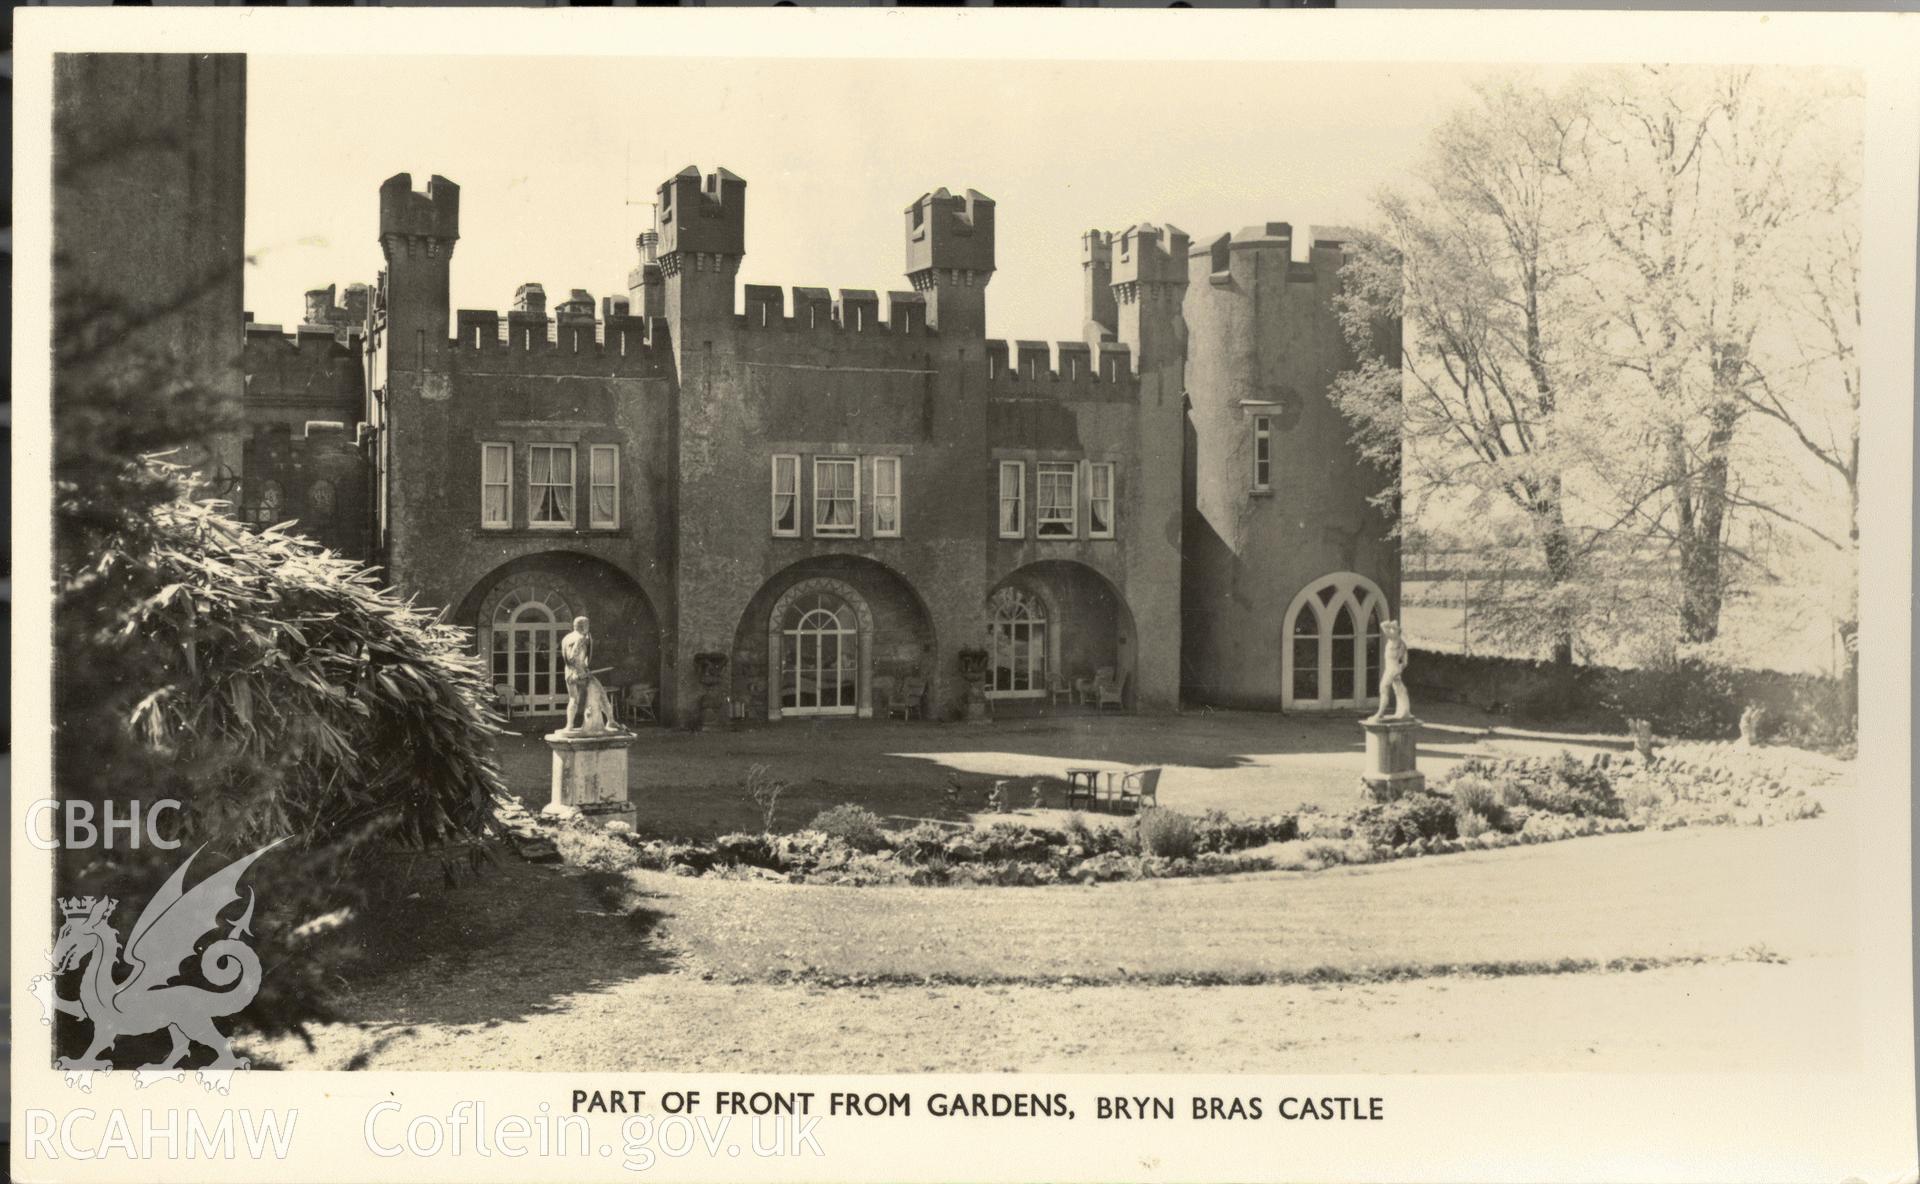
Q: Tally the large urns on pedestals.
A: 2